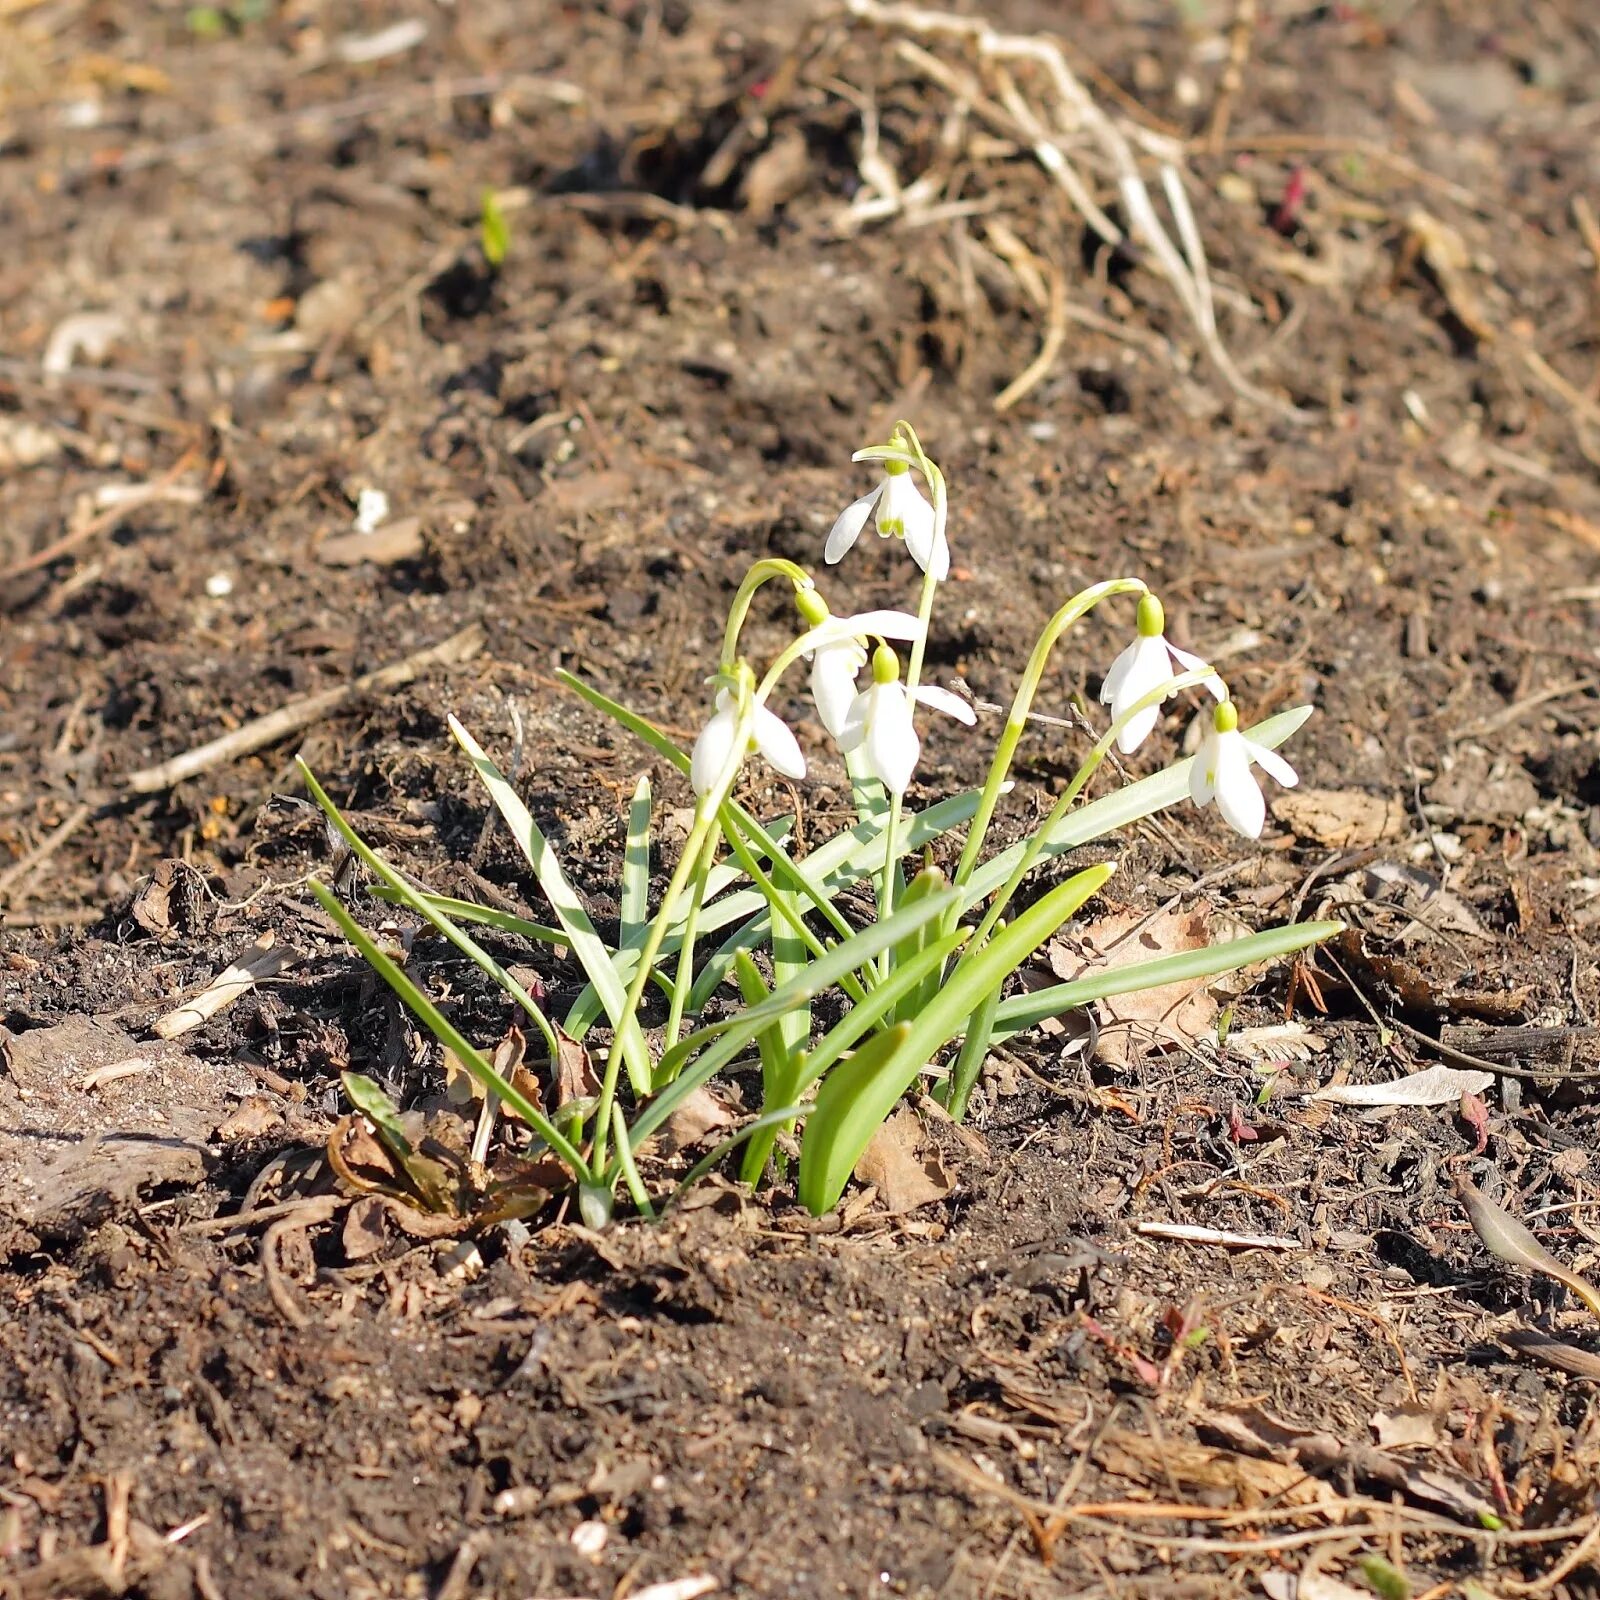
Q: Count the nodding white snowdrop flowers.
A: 6